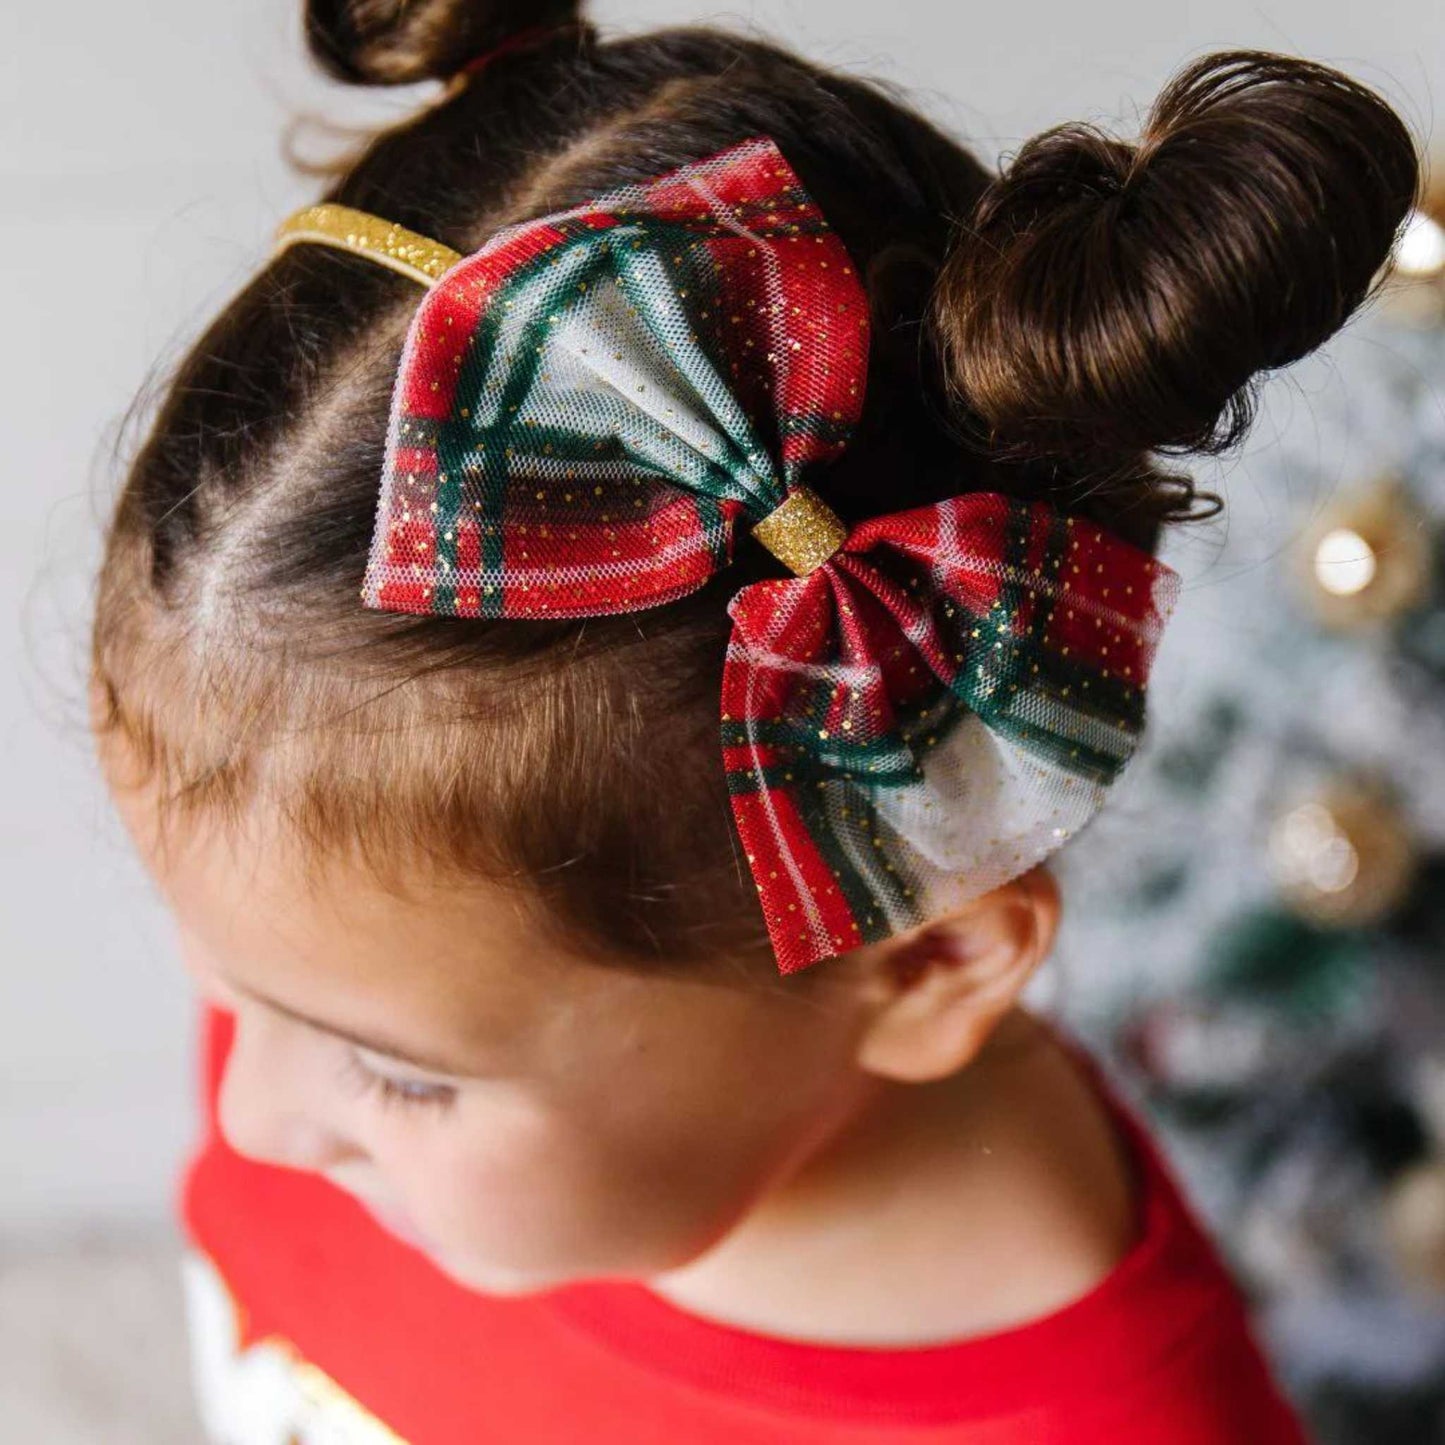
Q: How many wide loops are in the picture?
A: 2